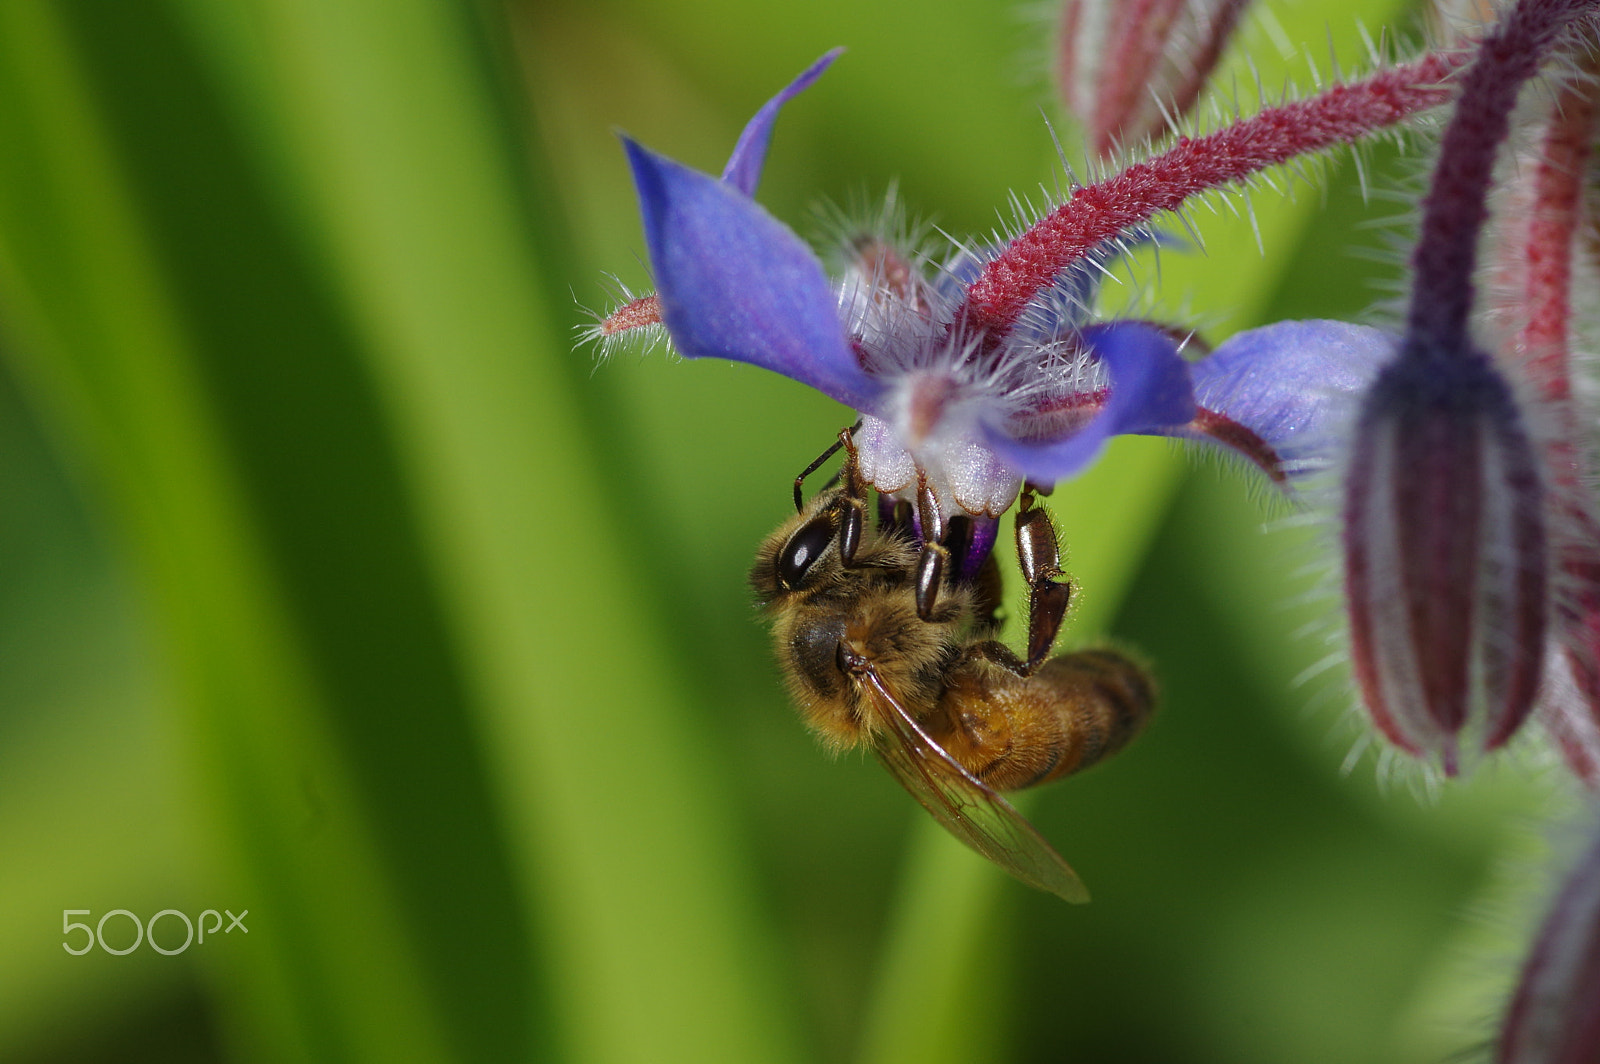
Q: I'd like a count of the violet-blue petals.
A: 5